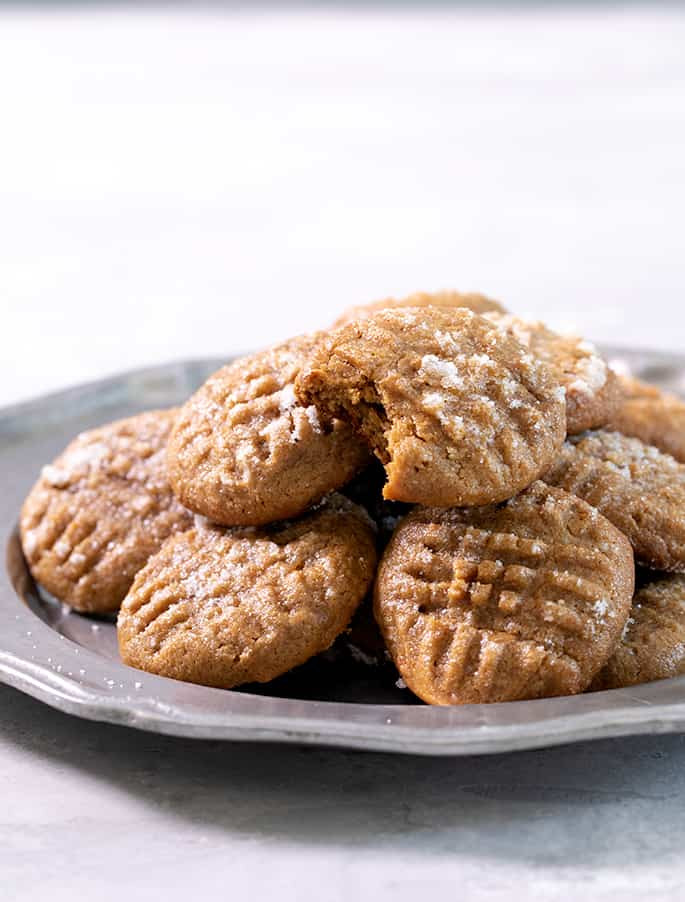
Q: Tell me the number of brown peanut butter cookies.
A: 10